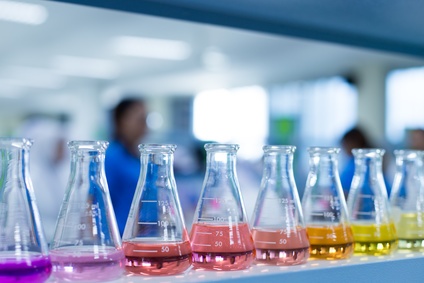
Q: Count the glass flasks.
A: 8